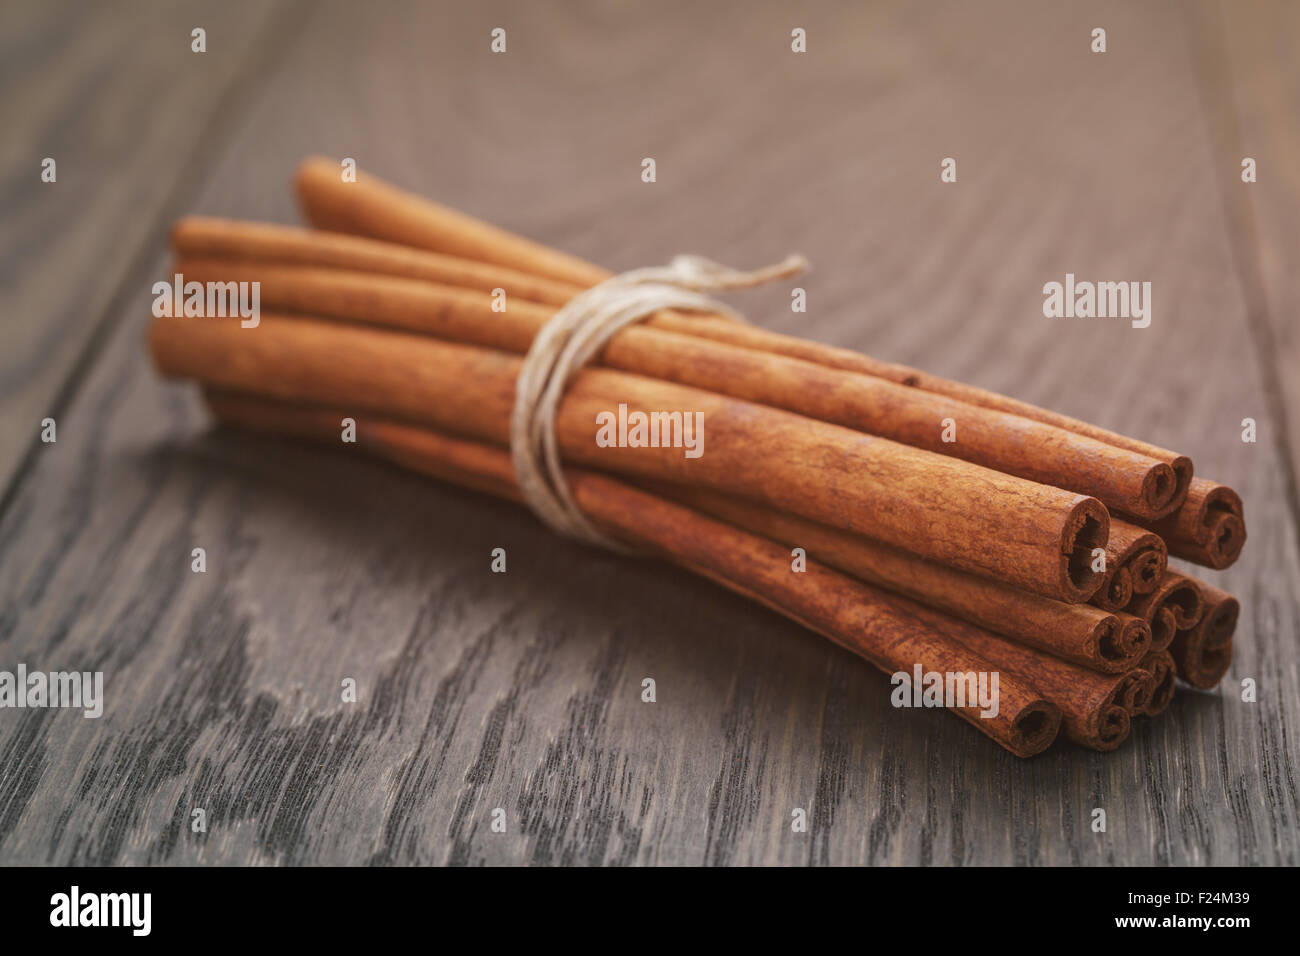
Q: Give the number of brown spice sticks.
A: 10